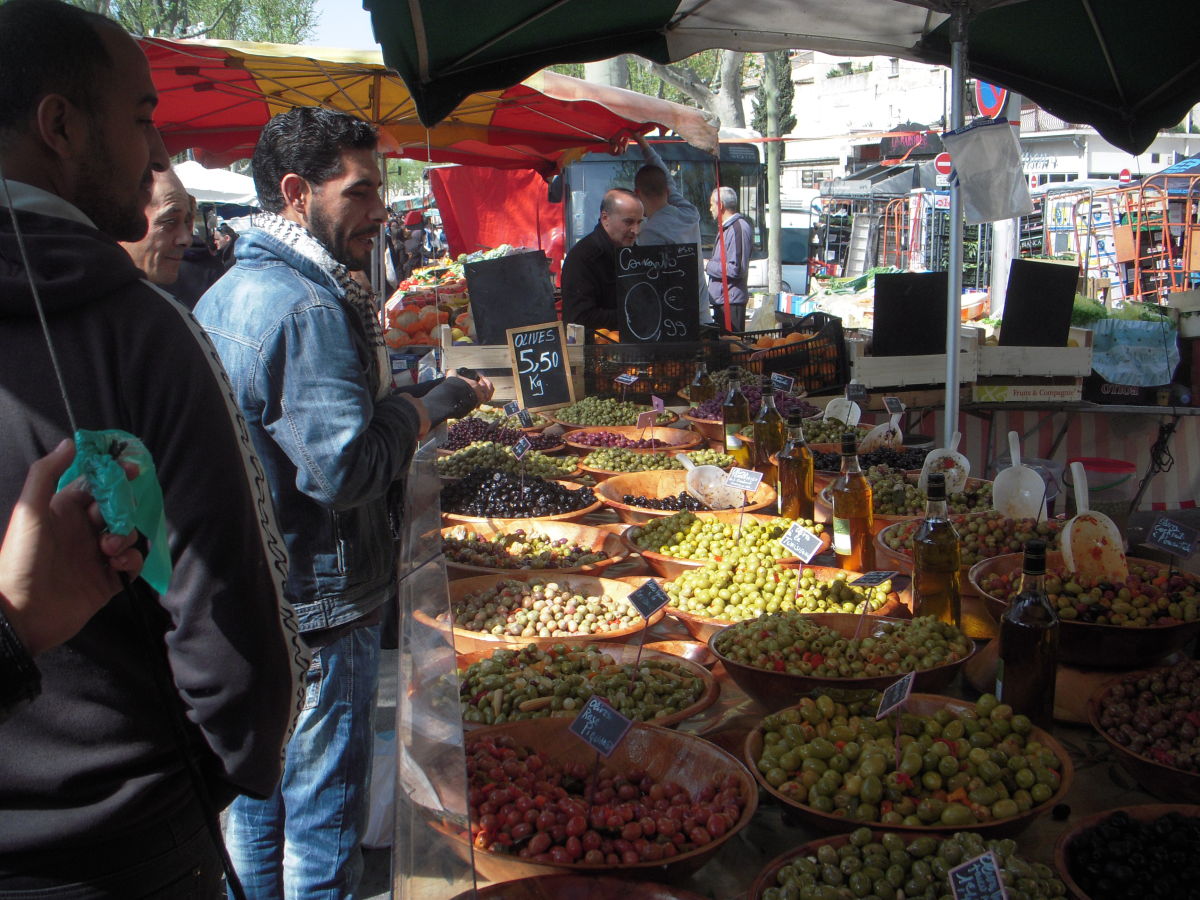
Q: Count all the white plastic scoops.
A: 6